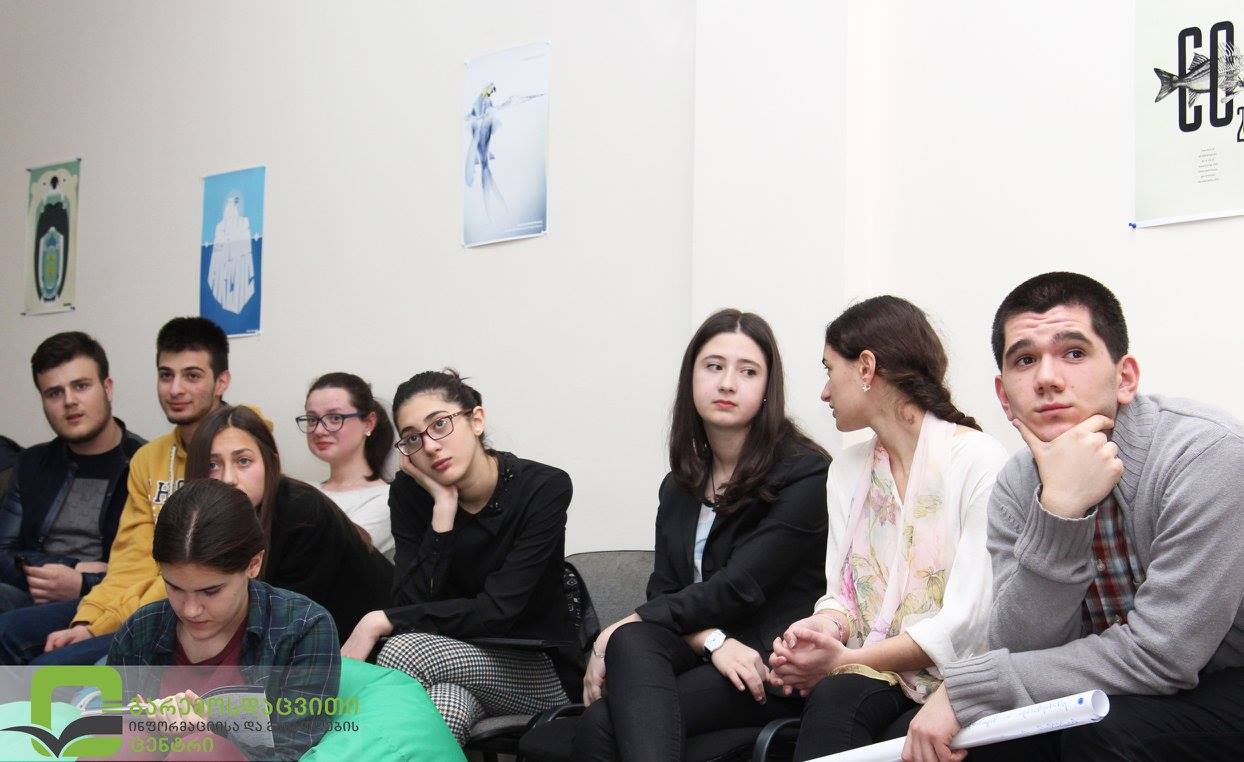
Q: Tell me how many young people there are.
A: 9